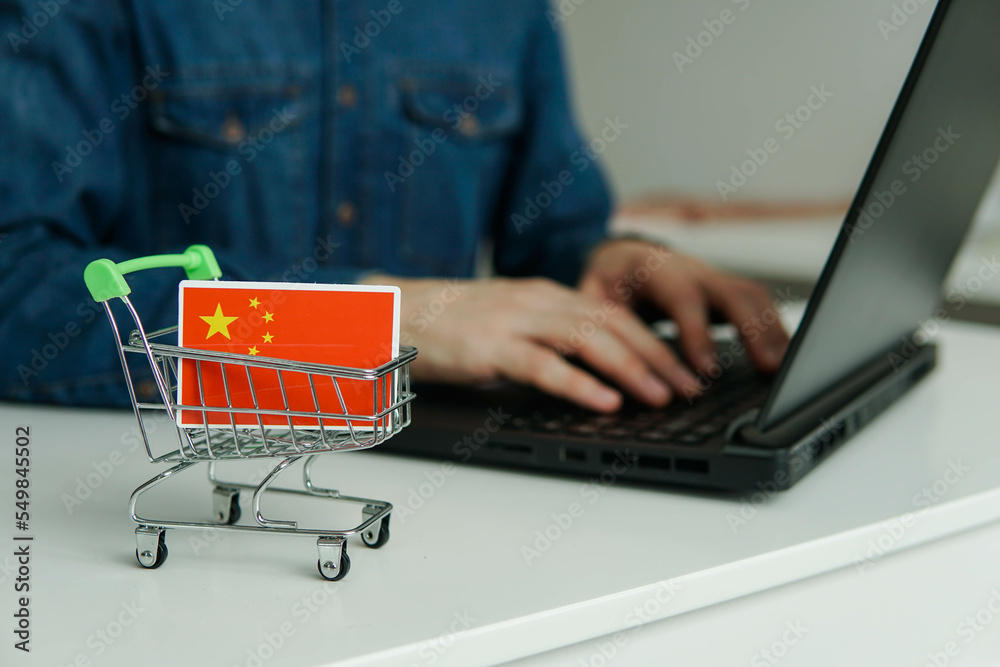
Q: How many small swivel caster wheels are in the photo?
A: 4